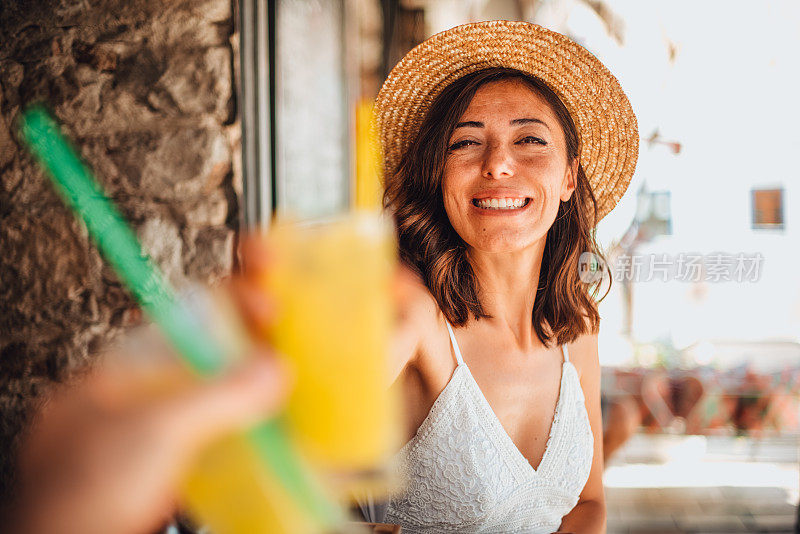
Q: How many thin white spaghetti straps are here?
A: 2